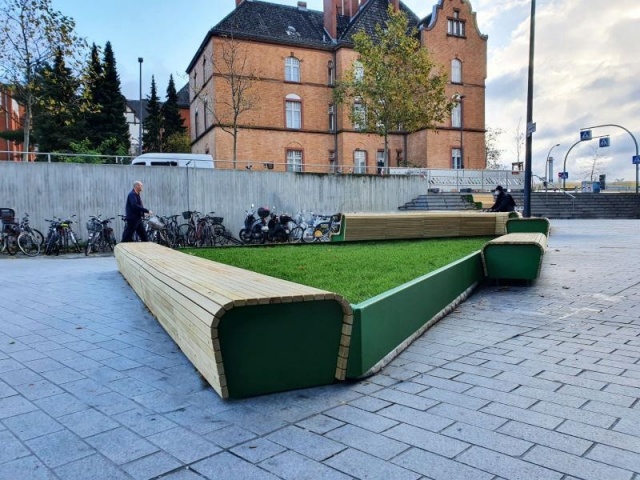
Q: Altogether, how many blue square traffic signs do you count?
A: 4